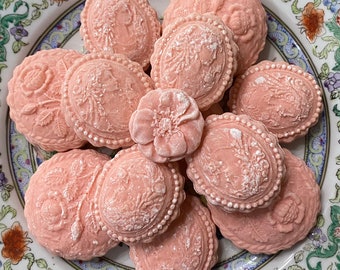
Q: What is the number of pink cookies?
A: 12